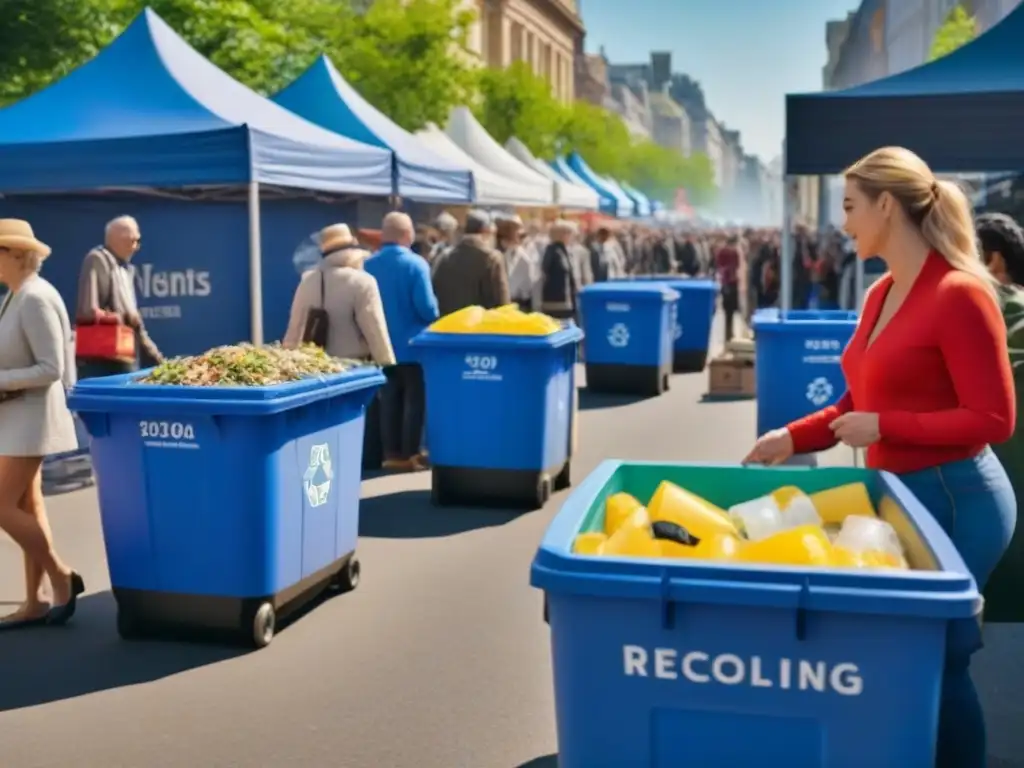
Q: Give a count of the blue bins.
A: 6